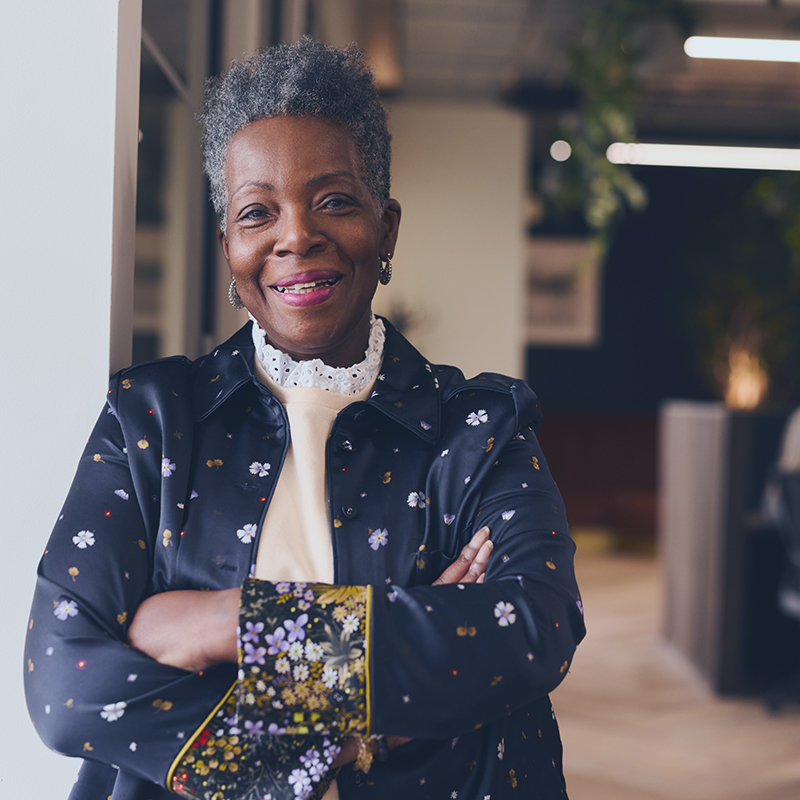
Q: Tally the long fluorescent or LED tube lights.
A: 2